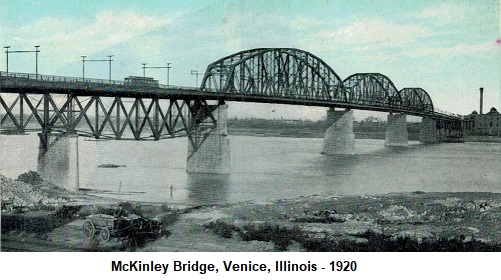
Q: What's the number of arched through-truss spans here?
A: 3